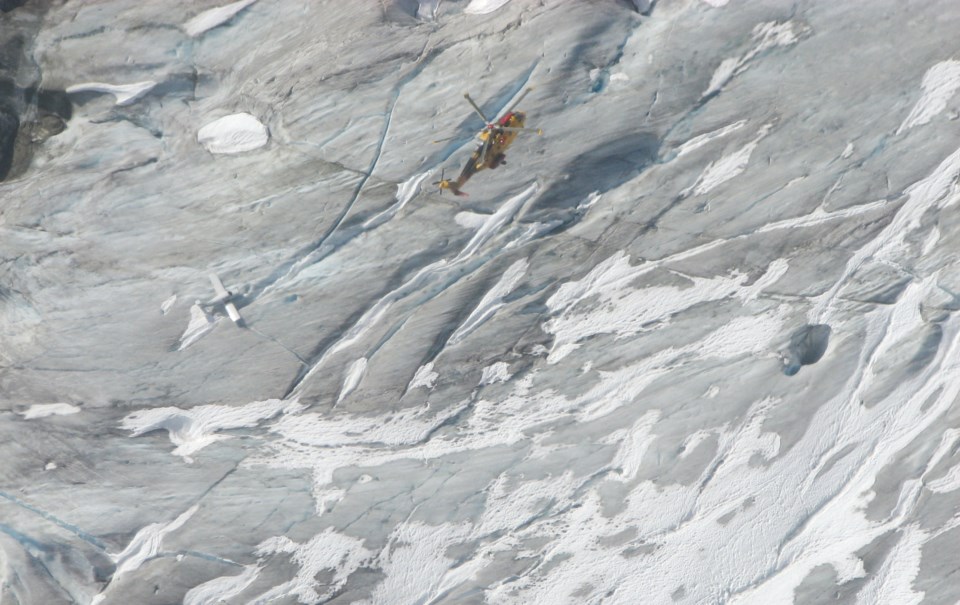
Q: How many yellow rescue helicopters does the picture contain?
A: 1